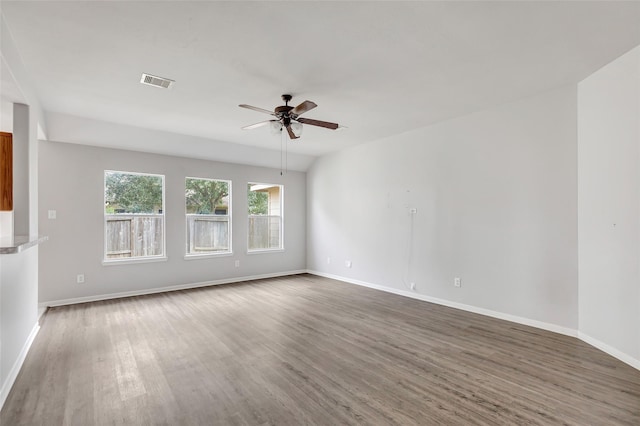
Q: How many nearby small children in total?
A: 0